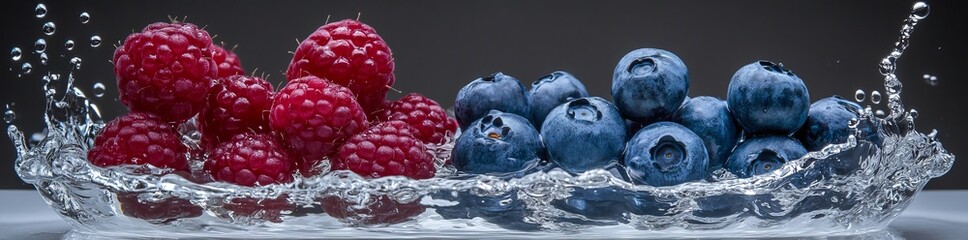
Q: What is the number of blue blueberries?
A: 10